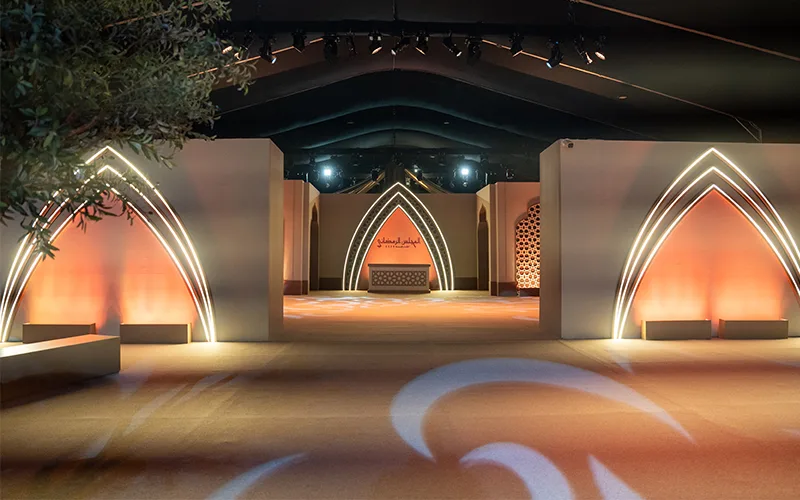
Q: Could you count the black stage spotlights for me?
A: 15